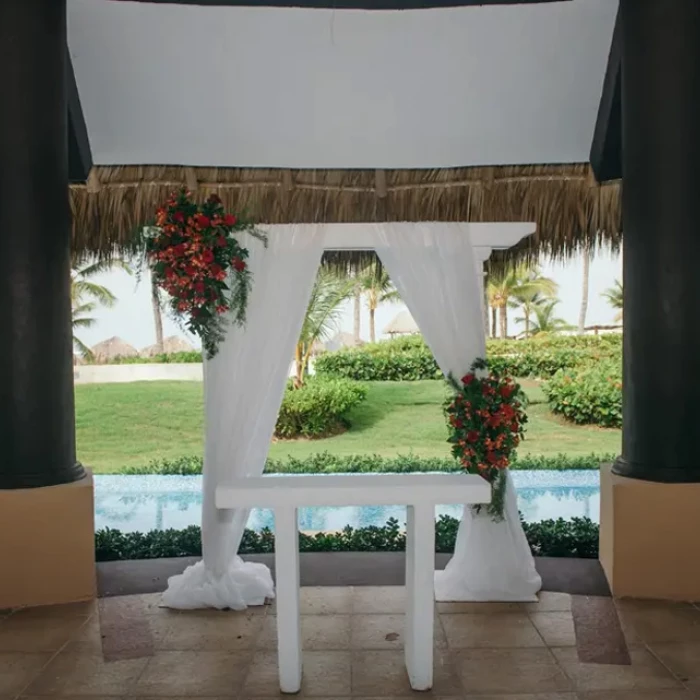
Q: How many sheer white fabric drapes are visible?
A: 2